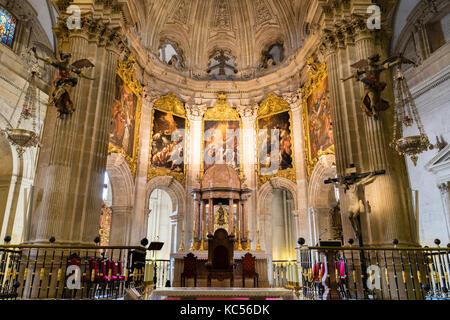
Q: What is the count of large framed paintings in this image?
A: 5